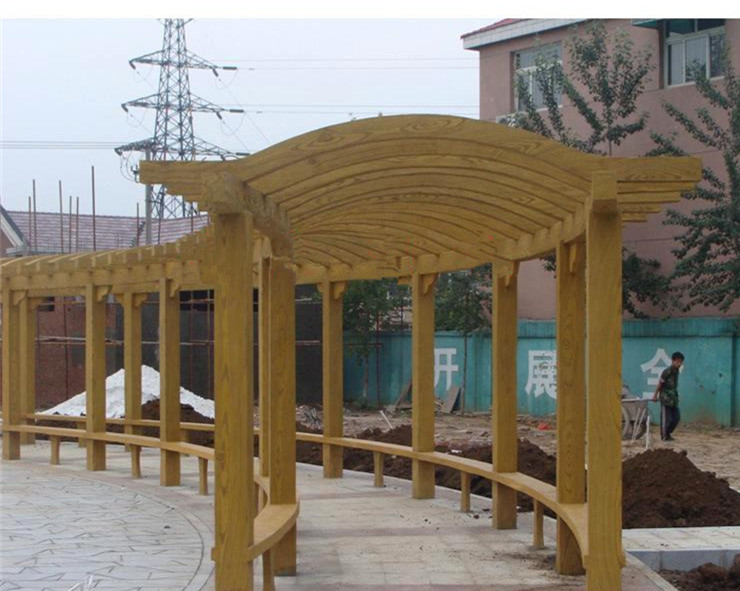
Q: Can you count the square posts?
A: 13